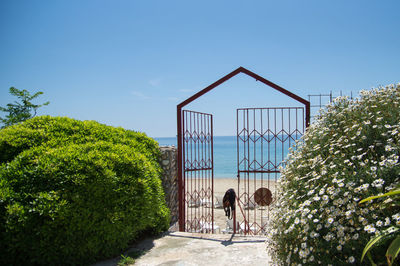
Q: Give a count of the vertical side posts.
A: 2